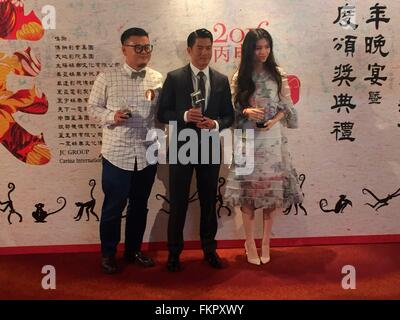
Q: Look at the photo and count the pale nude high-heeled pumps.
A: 2